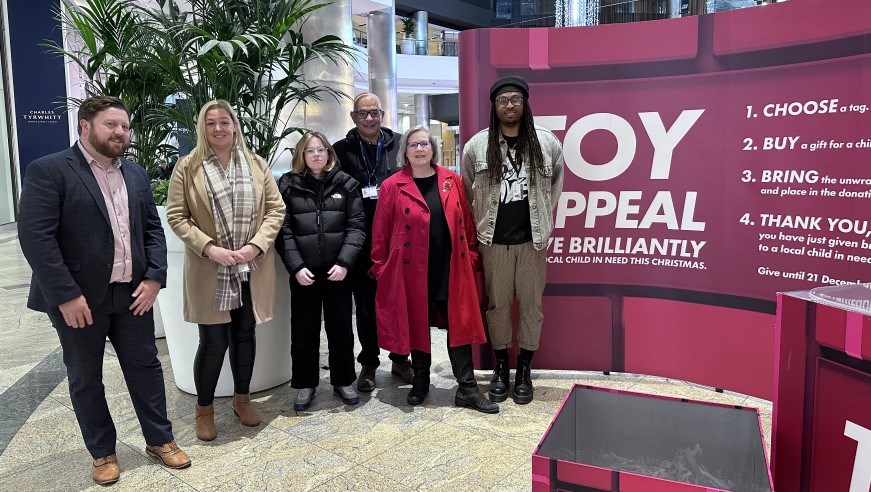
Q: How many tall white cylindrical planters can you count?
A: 2